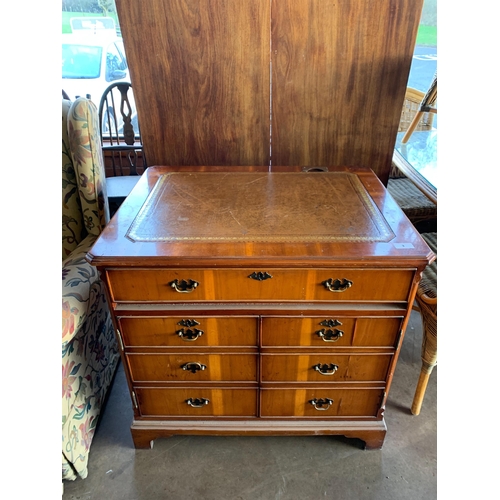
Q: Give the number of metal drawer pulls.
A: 8